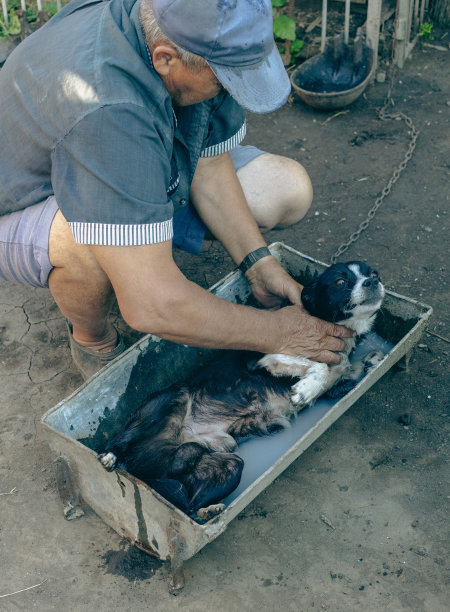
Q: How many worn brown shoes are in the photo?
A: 1